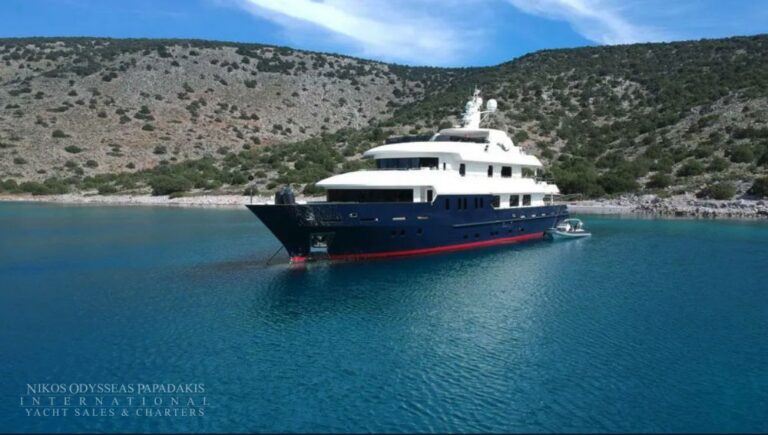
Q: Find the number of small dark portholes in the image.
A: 9